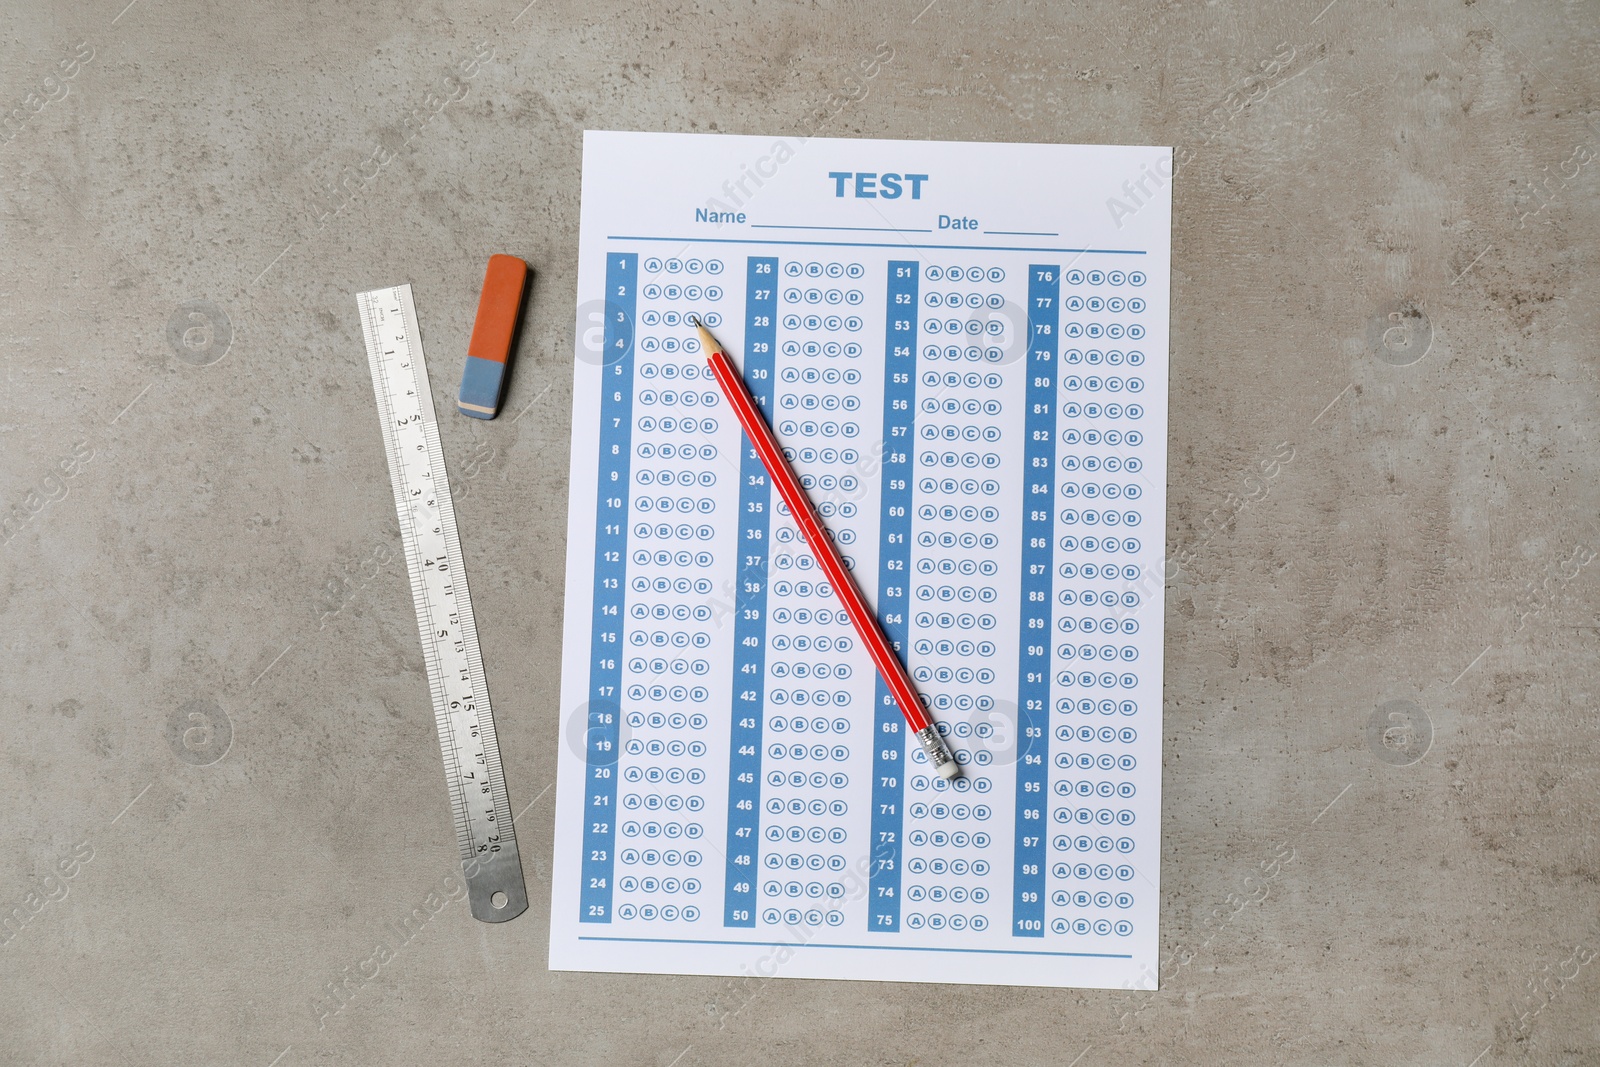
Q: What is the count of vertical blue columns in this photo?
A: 4